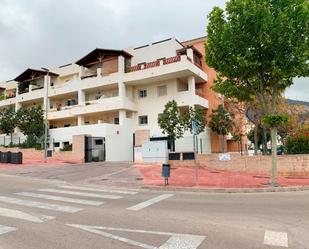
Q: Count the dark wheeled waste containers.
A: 2